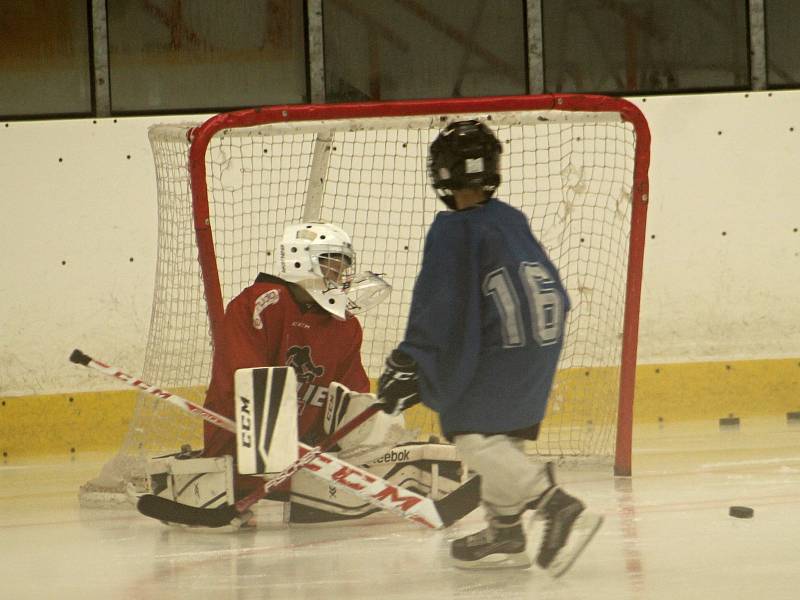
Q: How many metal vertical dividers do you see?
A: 4